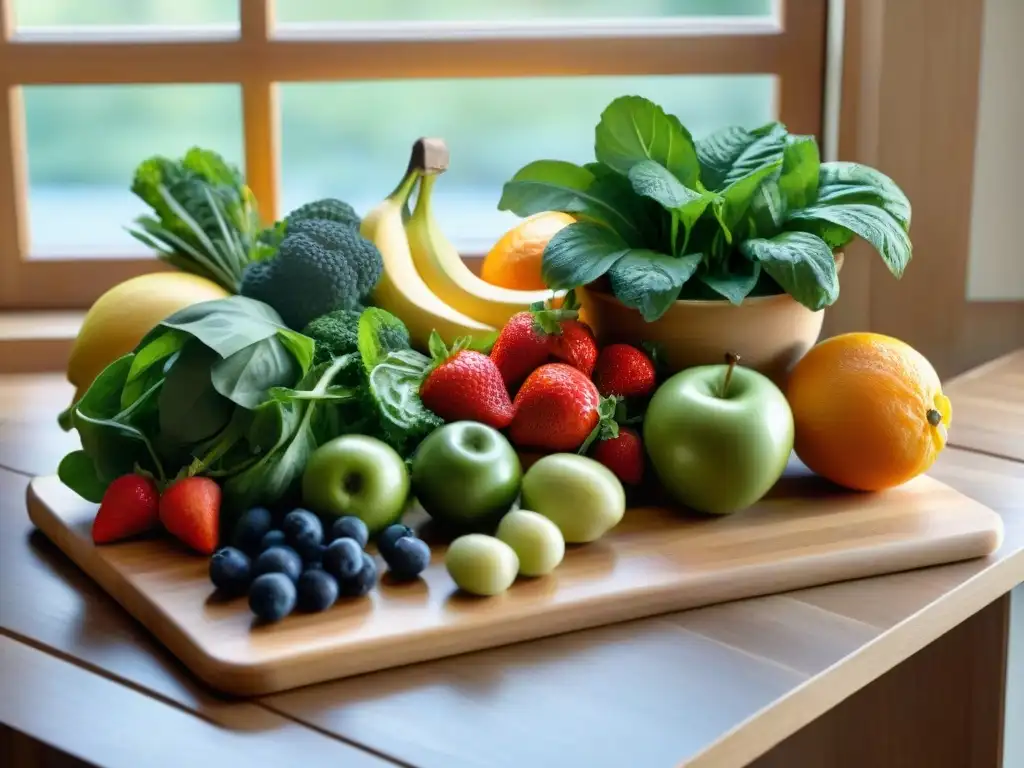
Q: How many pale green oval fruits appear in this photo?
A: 3